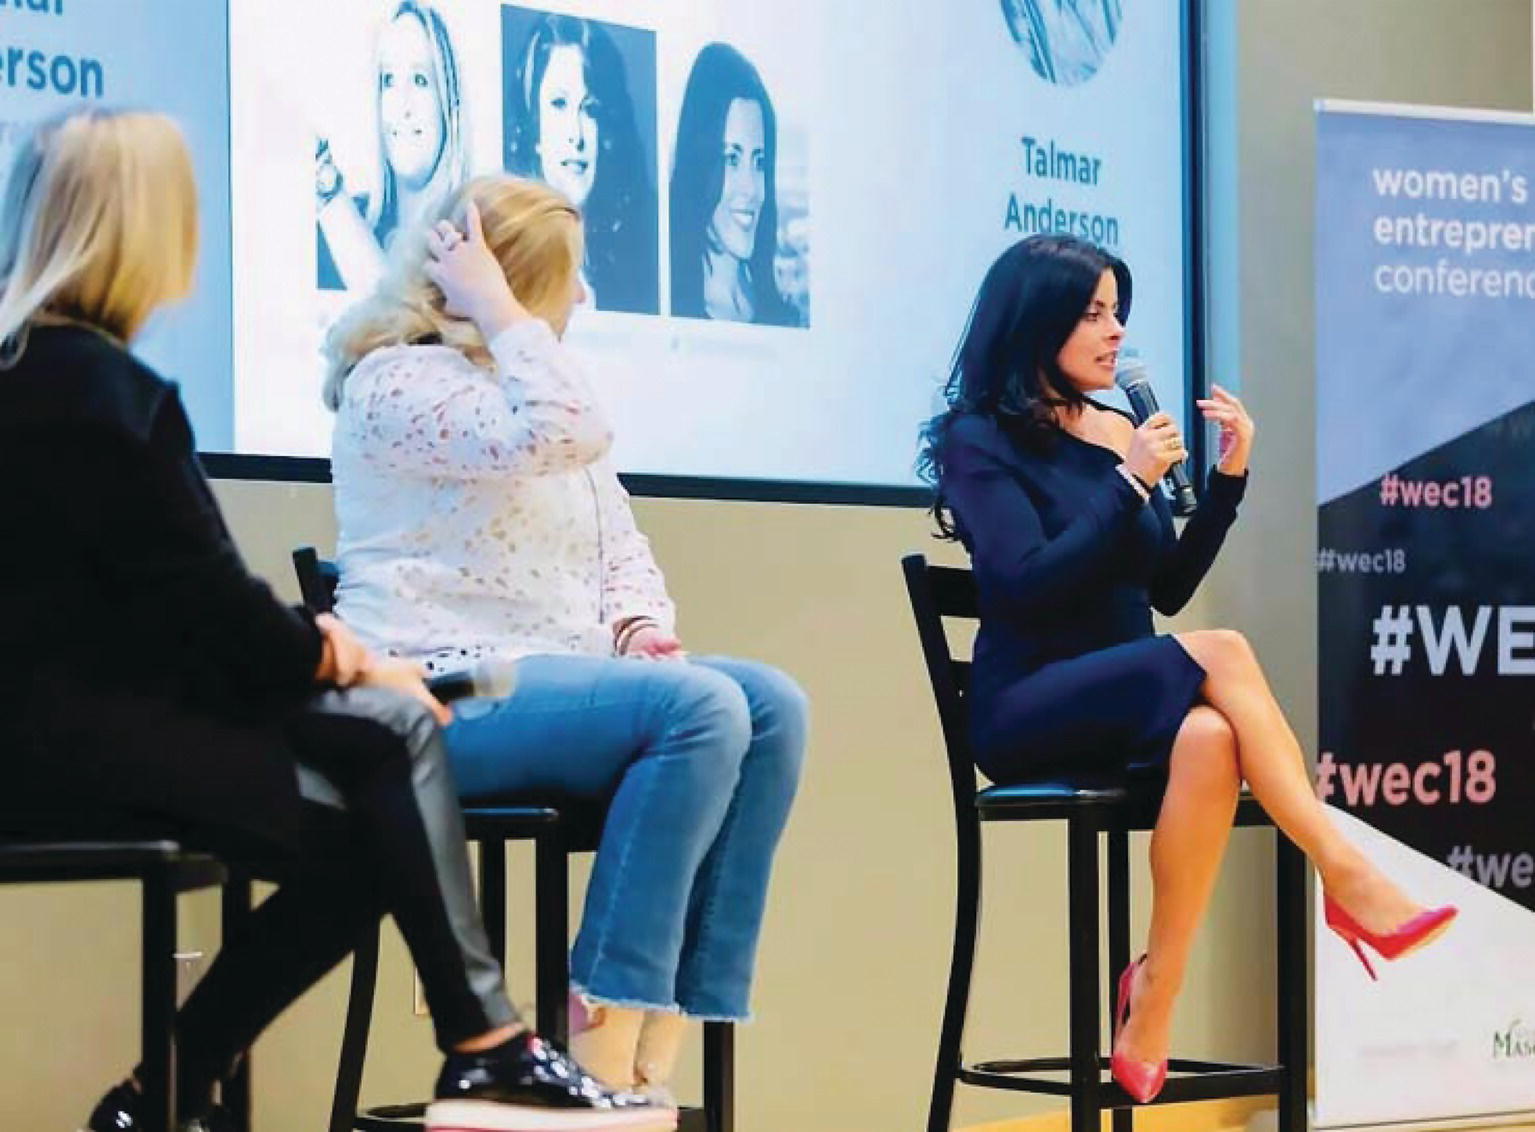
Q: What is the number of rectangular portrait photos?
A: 3